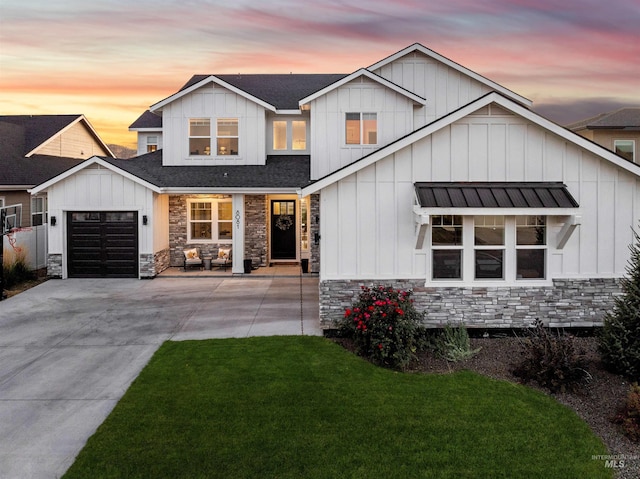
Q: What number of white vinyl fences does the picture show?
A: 1